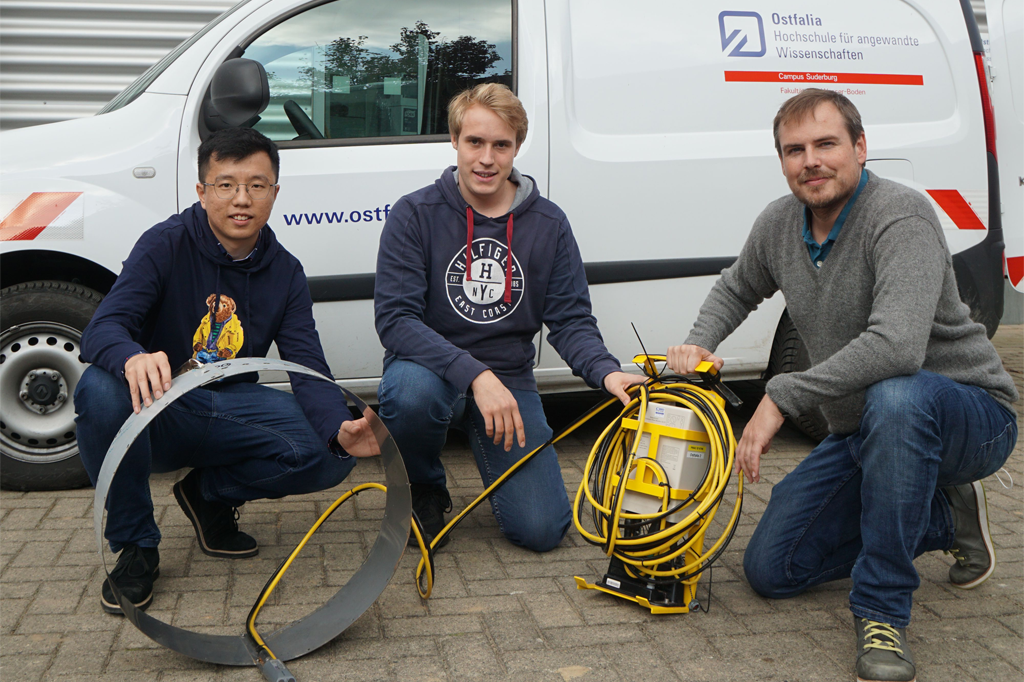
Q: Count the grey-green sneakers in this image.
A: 2